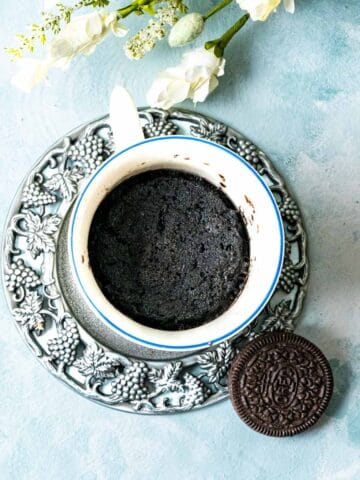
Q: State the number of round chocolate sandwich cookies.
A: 1